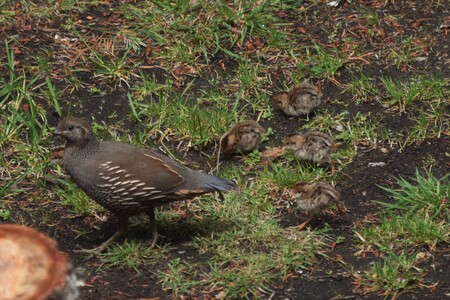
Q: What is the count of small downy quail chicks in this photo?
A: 4